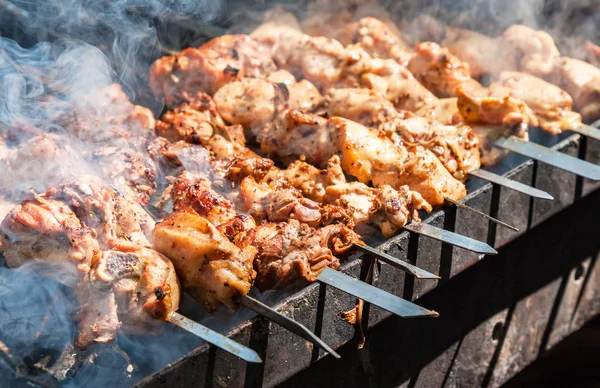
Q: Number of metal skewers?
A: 9